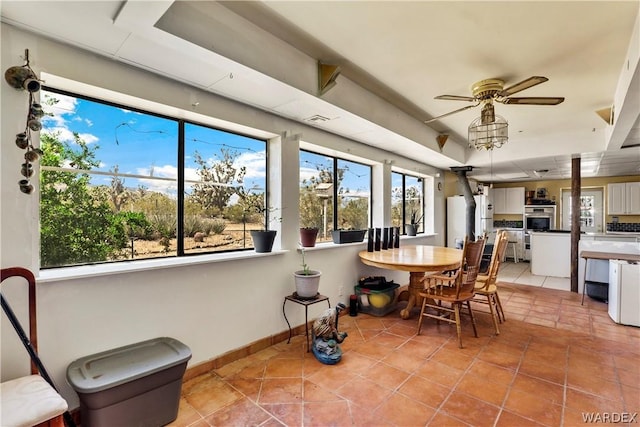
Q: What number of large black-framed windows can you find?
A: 3